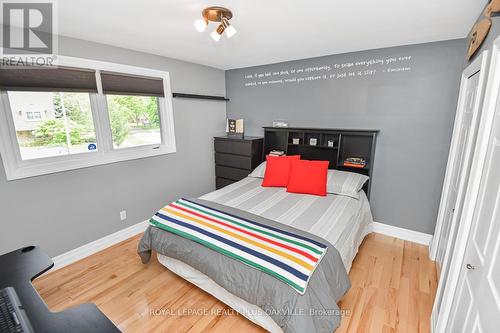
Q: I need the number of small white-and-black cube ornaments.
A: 3